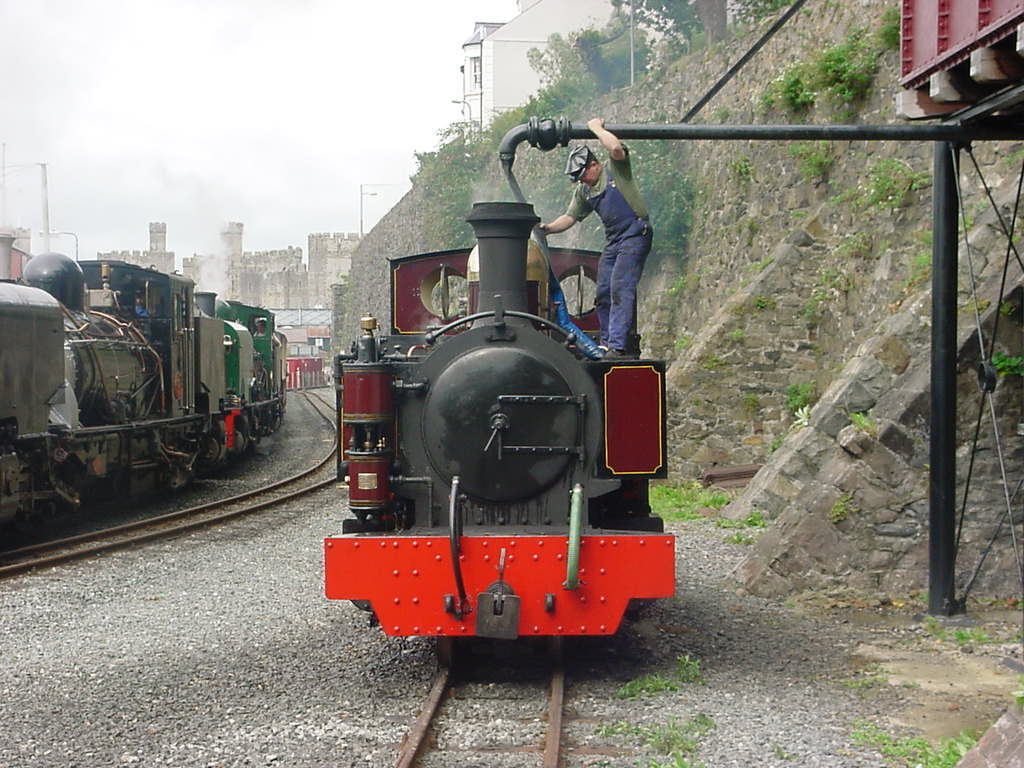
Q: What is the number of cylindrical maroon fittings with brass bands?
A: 2